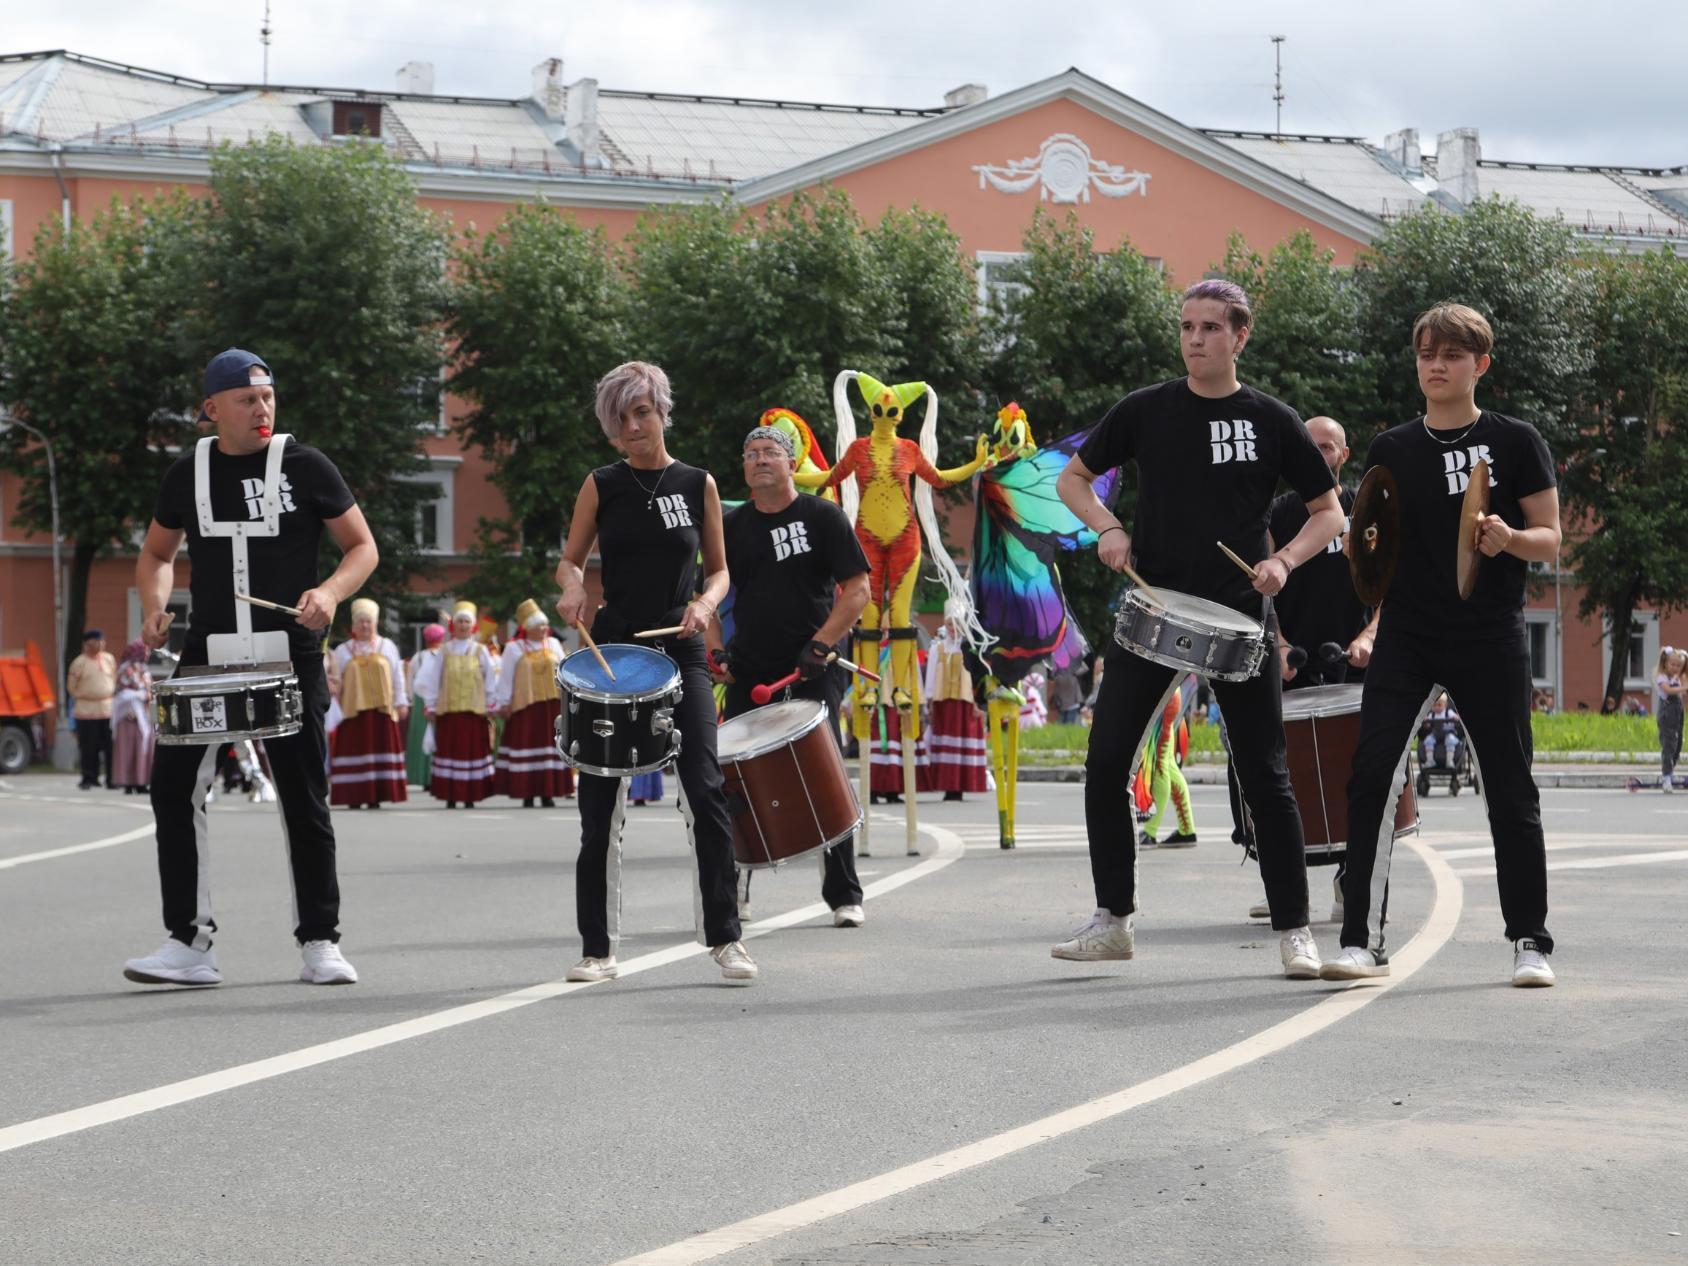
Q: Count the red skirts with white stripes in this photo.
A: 5